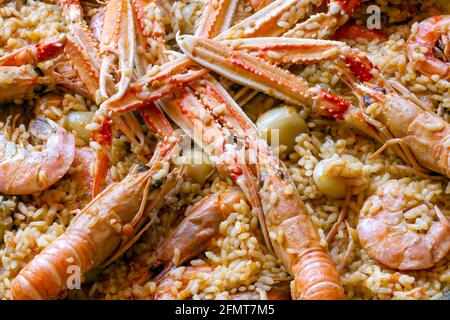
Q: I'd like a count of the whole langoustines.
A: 3